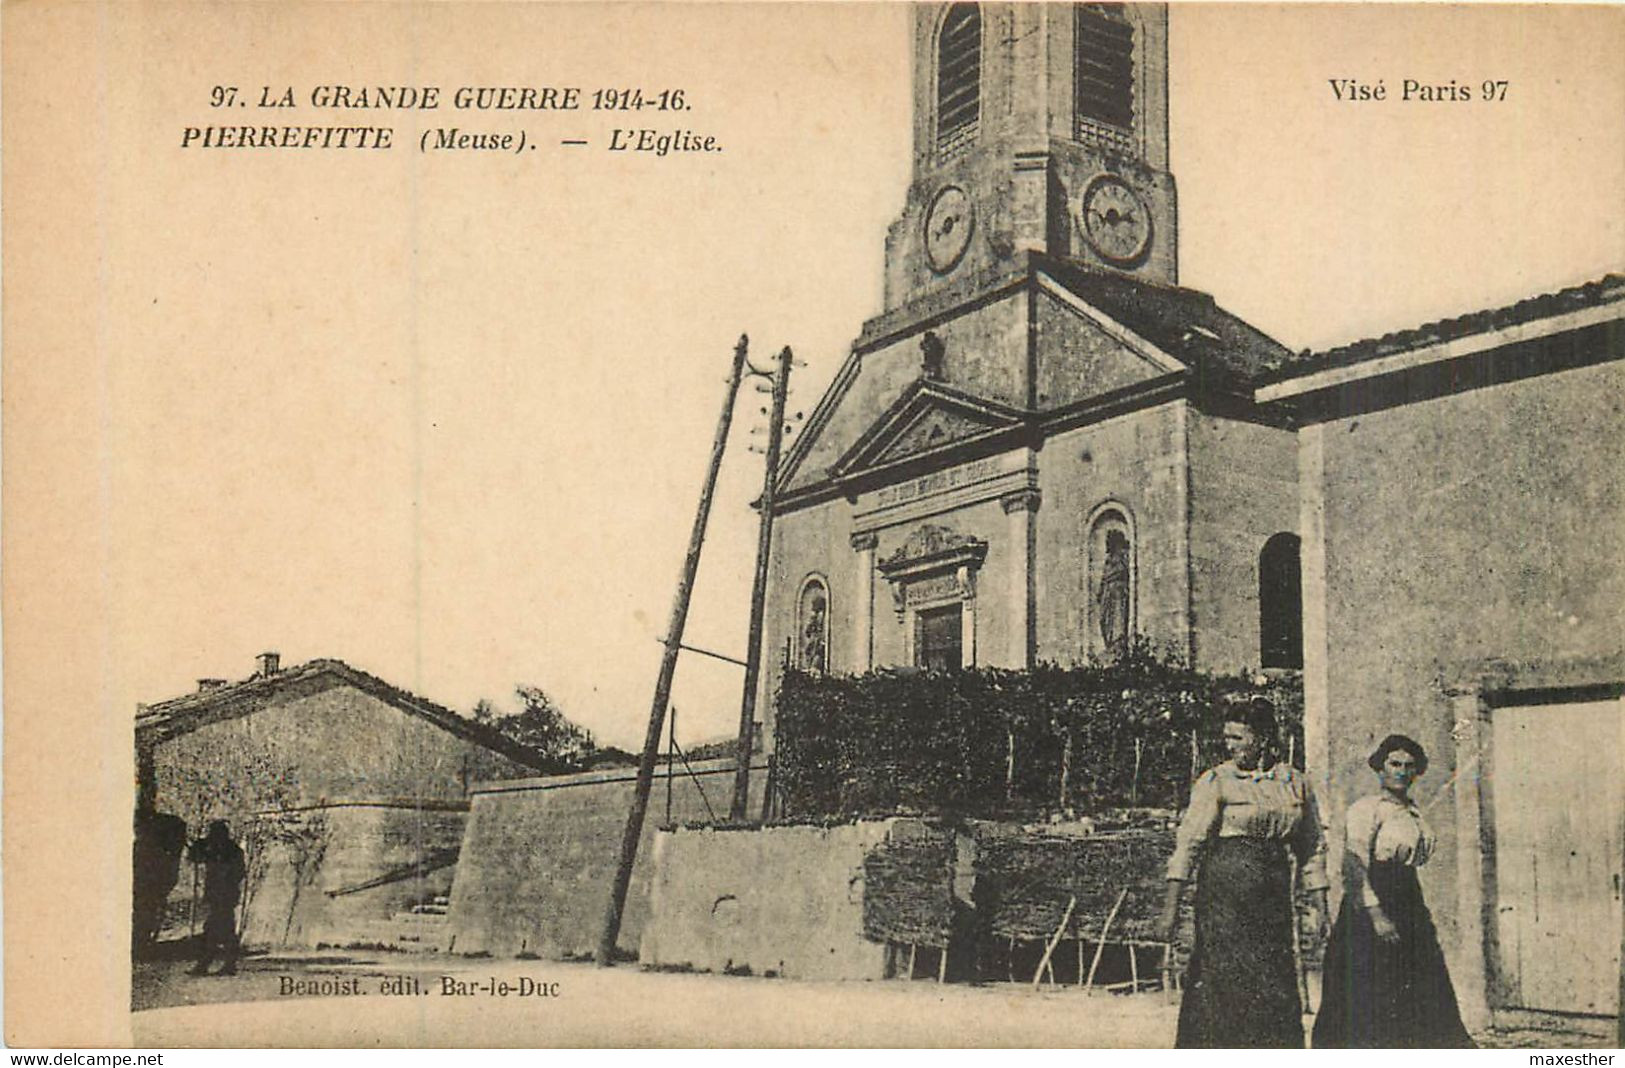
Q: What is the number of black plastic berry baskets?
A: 0